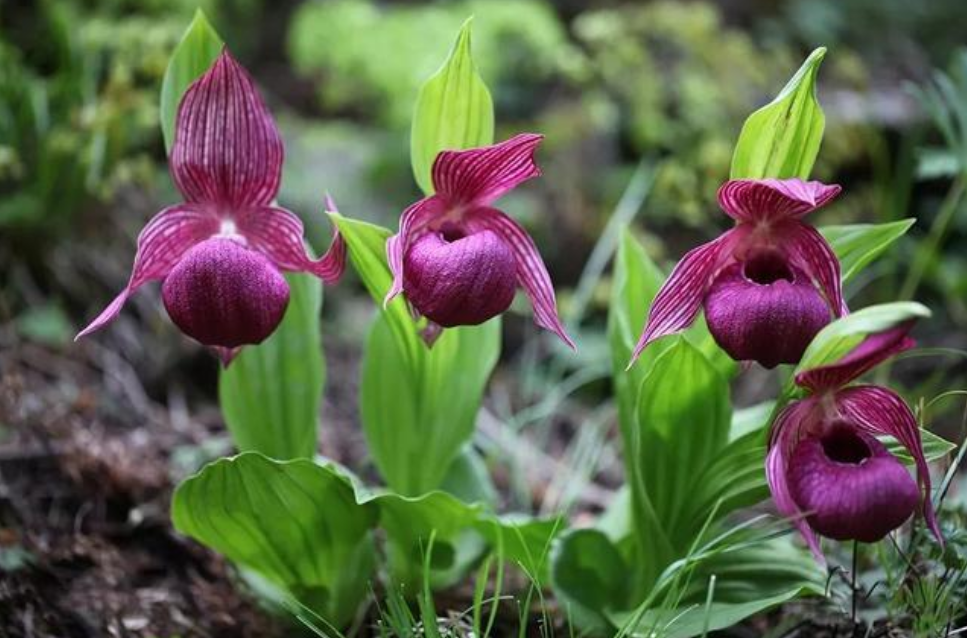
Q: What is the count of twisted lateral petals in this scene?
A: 8